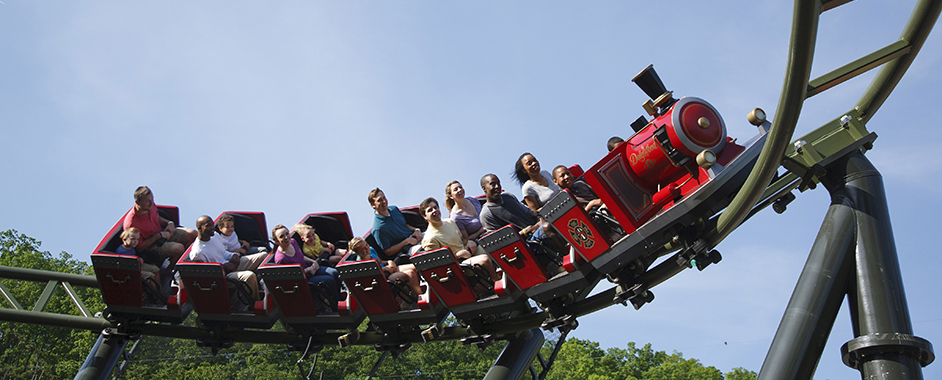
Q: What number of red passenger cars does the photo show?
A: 7